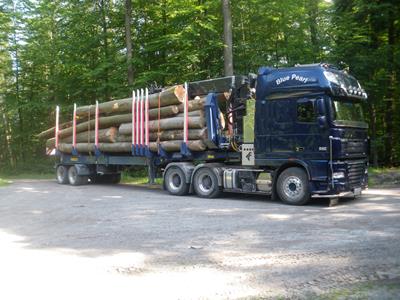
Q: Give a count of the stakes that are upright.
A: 8